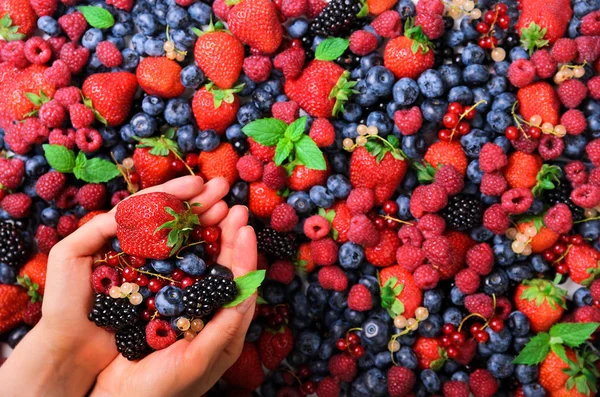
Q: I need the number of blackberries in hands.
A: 3